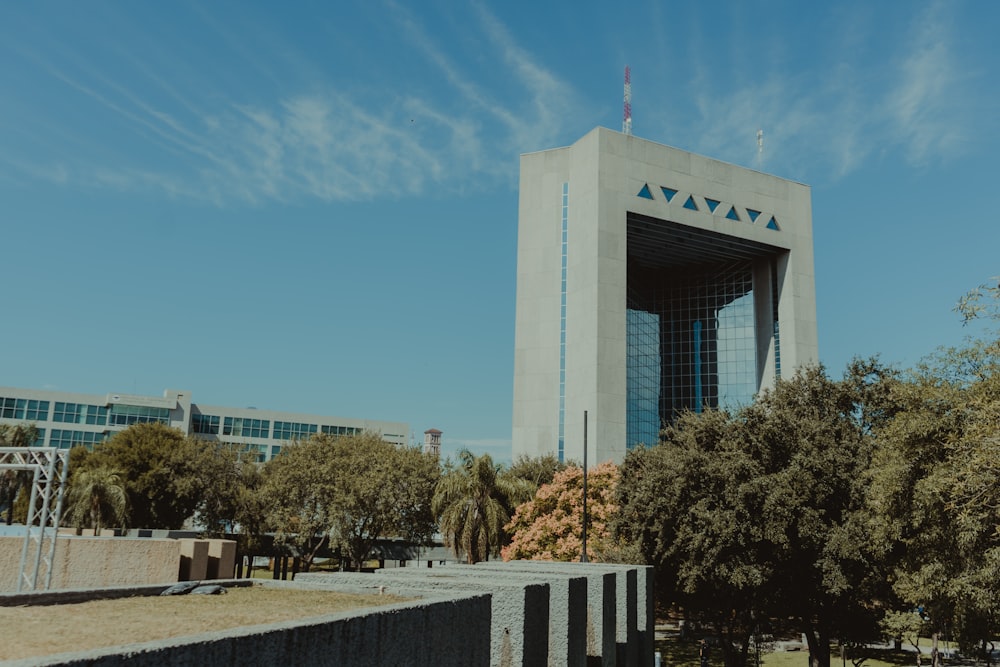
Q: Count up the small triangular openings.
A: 7